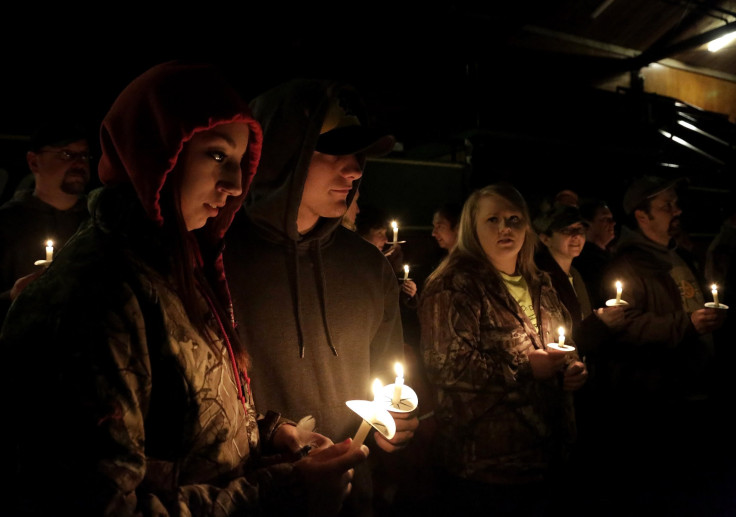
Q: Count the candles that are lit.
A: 8